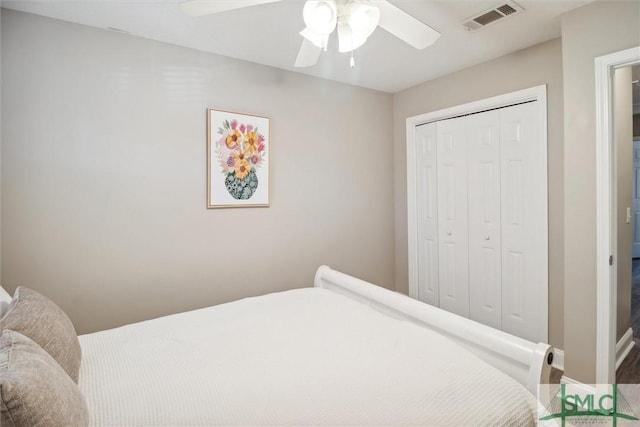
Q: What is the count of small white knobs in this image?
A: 2